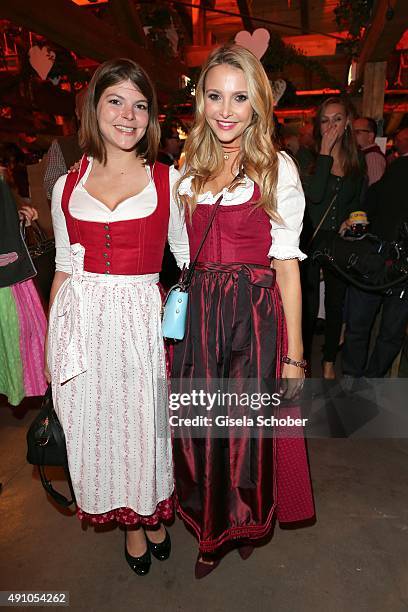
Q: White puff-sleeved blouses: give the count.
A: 2